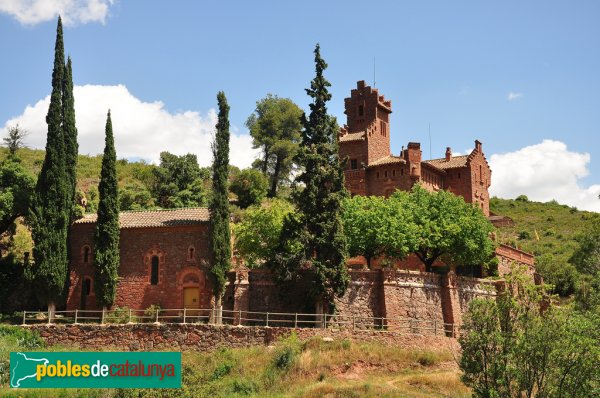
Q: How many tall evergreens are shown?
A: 5